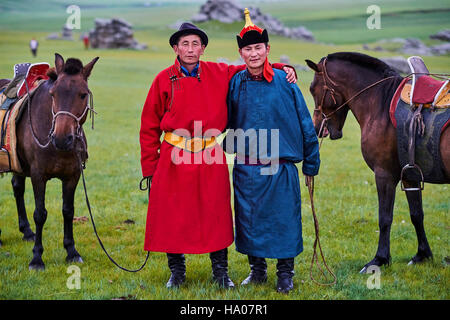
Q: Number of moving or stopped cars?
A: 0